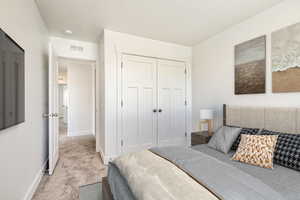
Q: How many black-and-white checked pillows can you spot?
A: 2